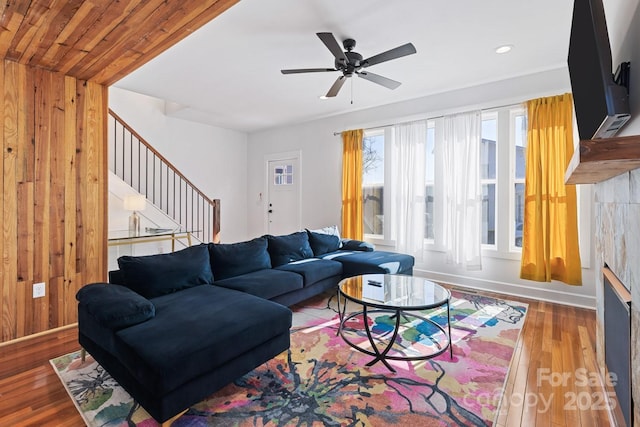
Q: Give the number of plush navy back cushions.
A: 4